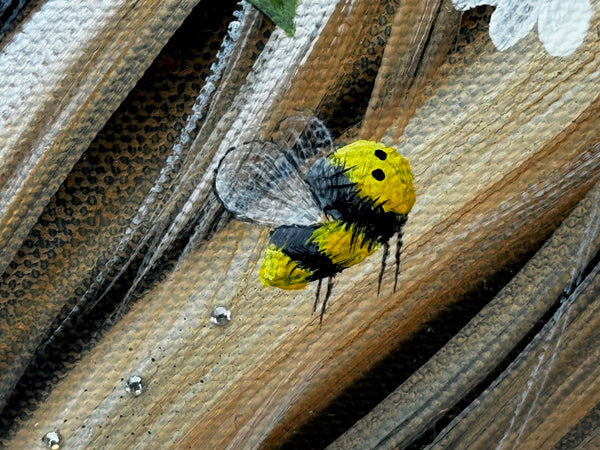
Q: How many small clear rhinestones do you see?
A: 3